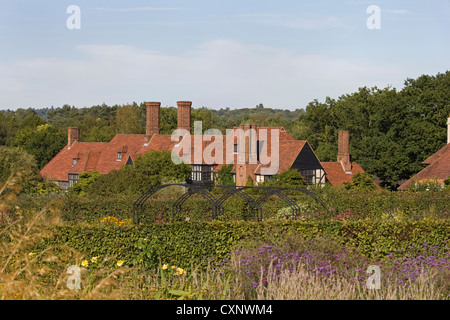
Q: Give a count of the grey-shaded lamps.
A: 0